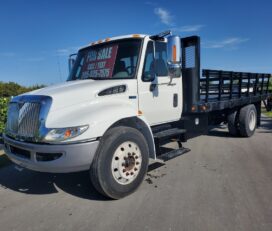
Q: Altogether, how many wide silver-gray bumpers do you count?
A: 1